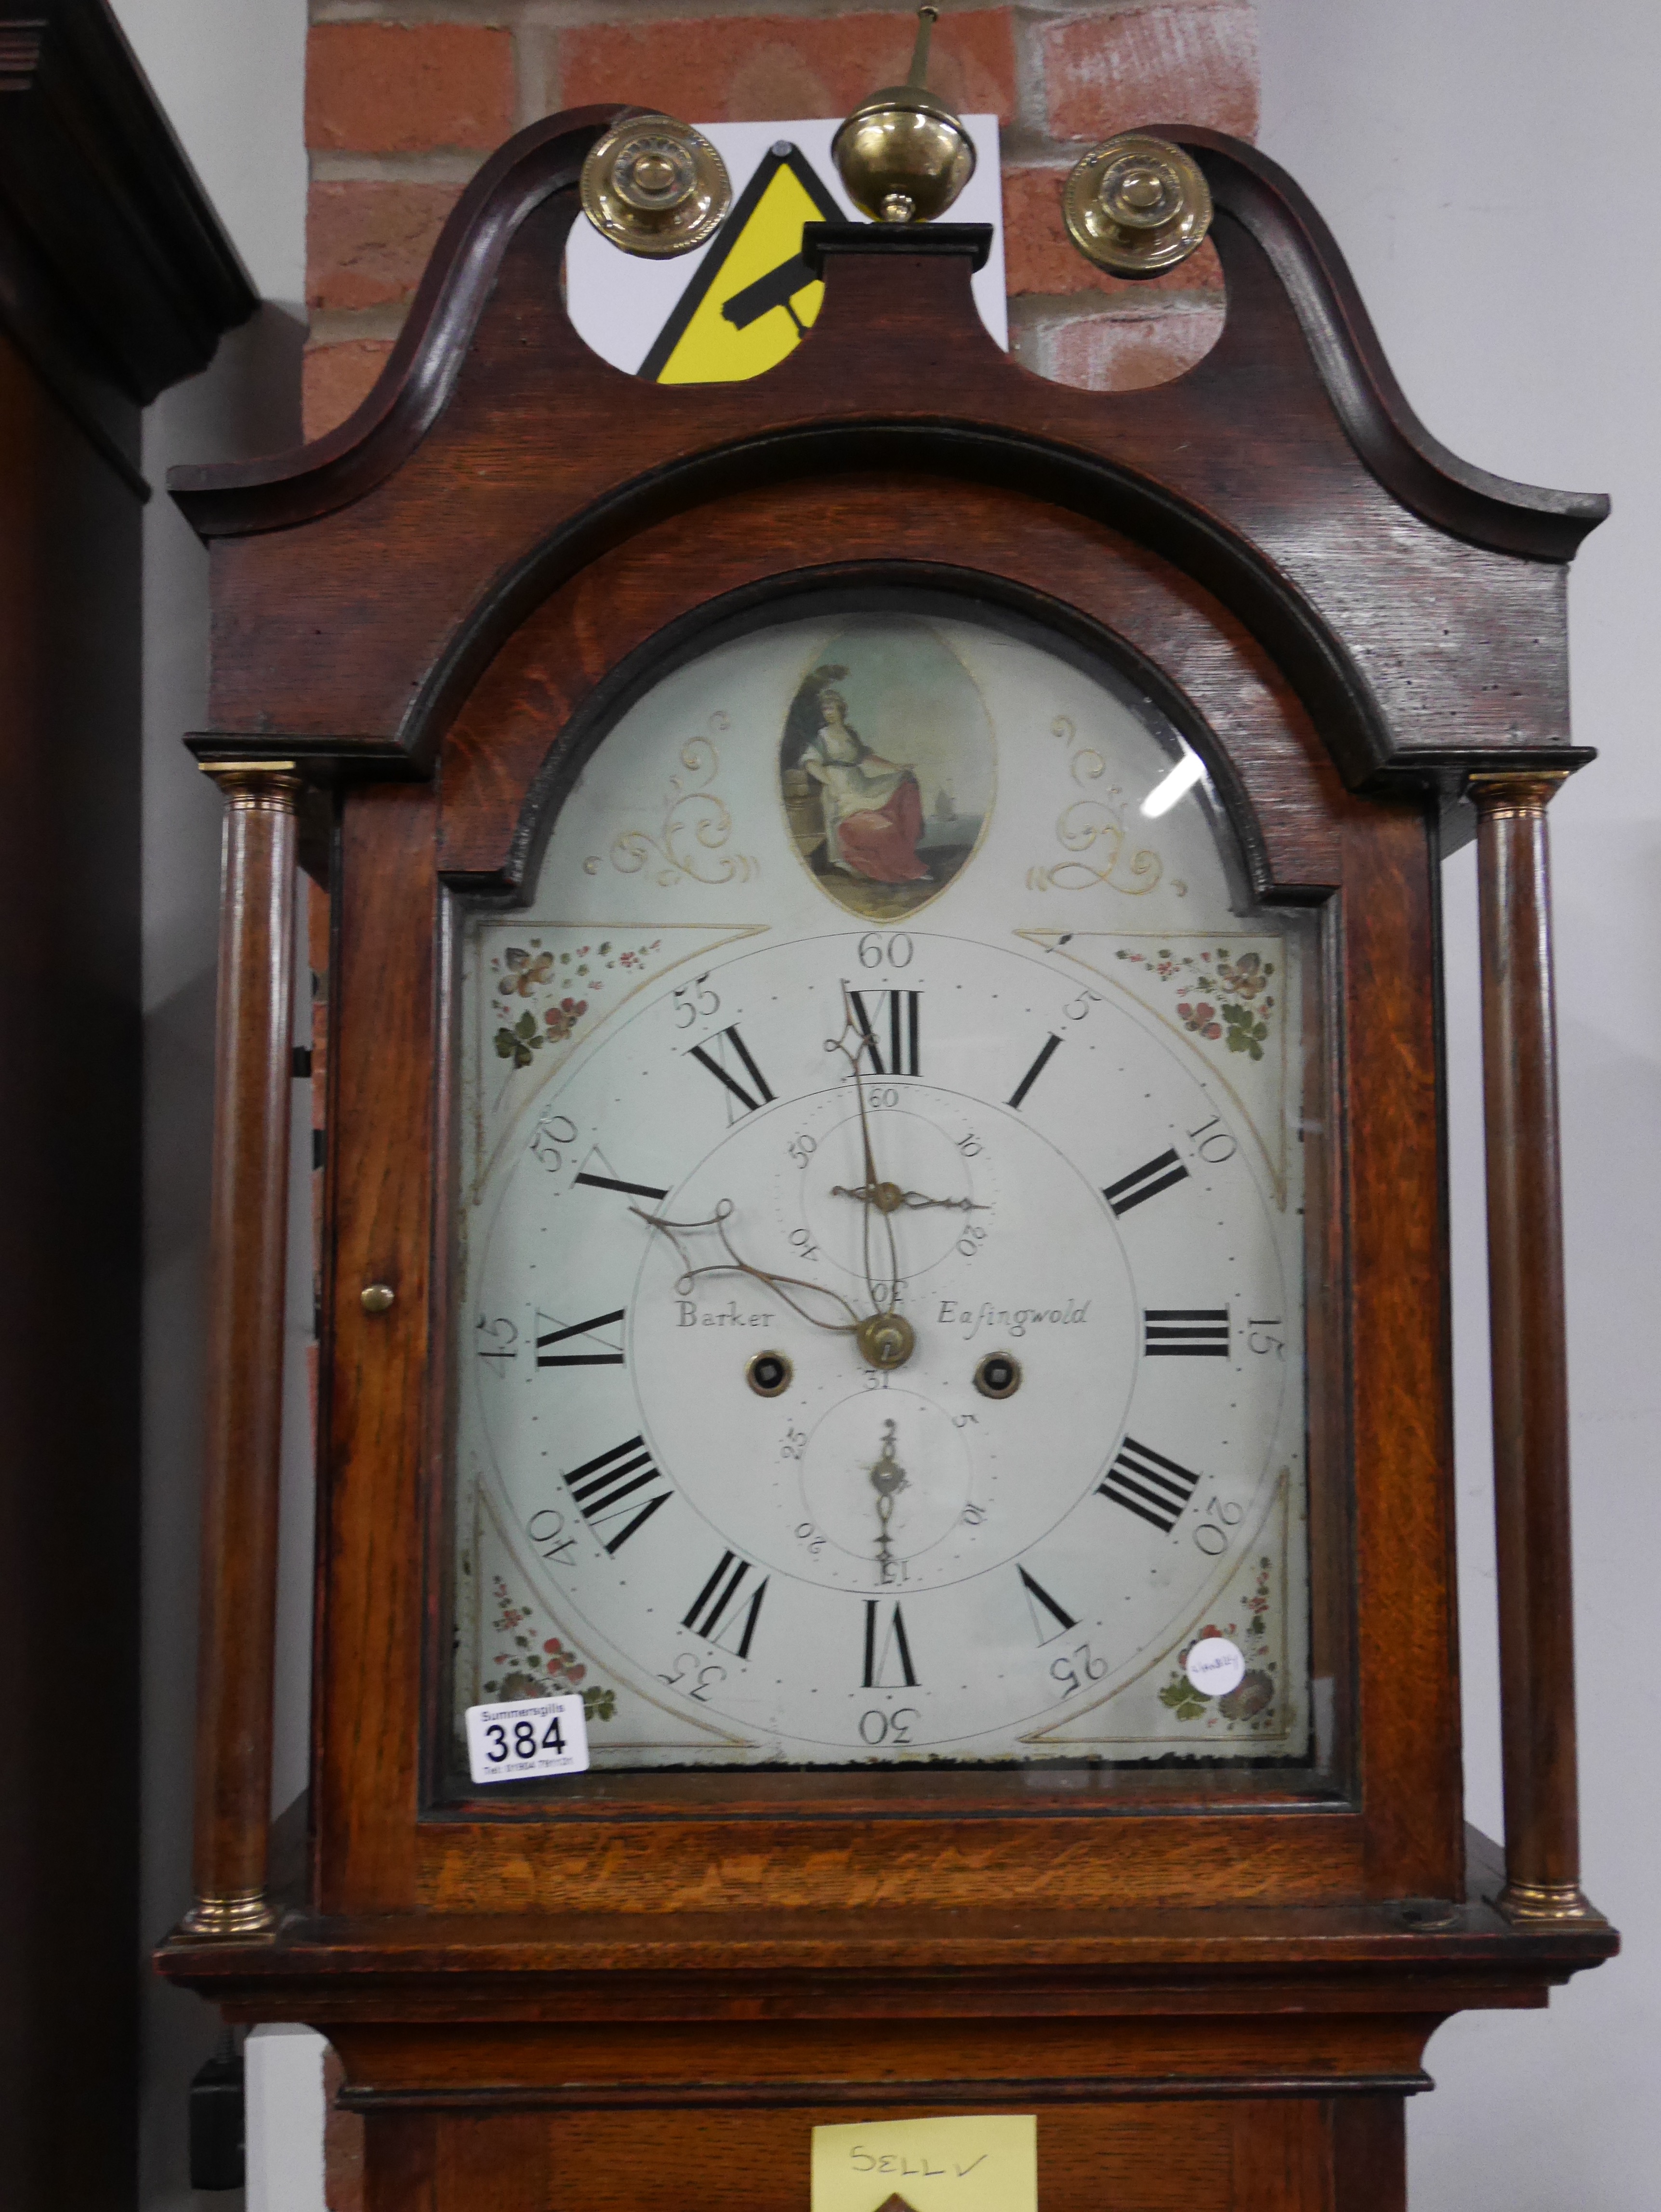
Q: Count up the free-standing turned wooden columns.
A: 2